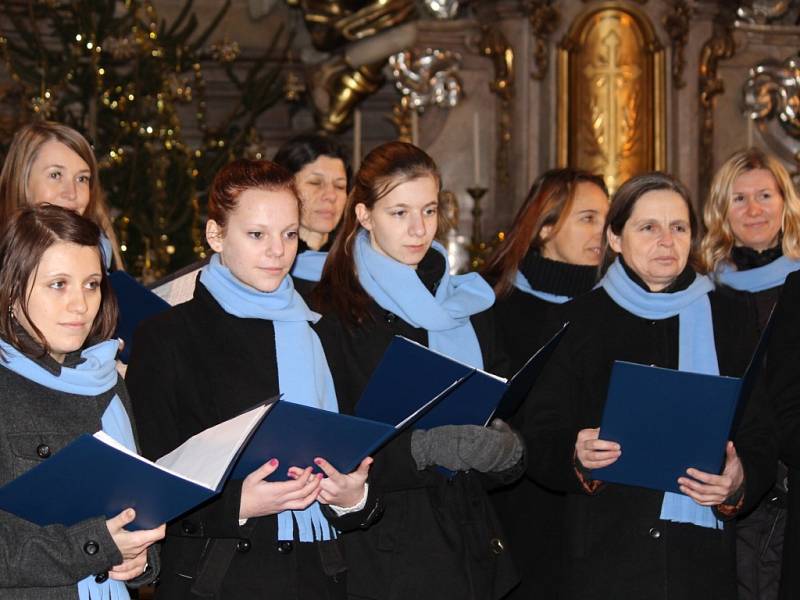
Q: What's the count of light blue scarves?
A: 8